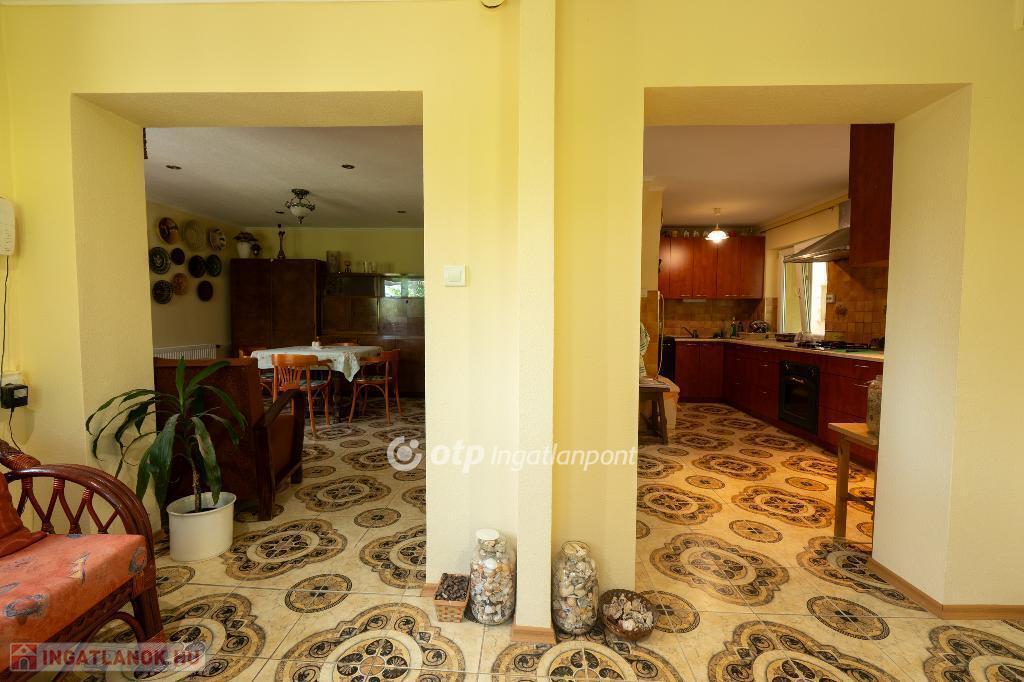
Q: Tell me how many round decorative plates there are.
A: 10